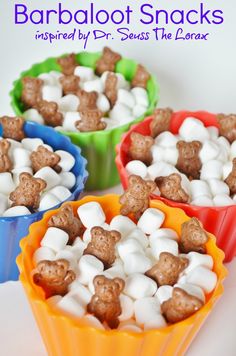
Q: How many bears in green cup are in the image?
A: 9